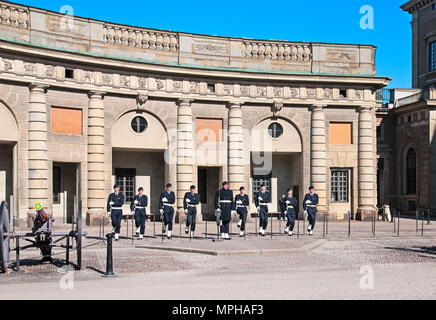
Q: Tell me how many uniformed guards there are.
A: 9